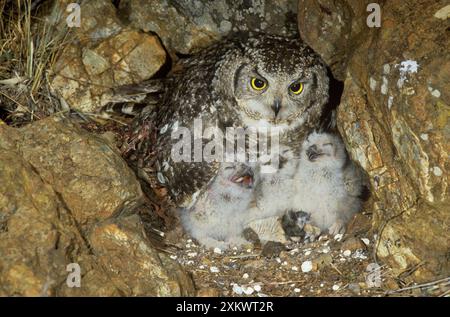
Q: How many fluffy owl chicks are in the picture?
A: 3